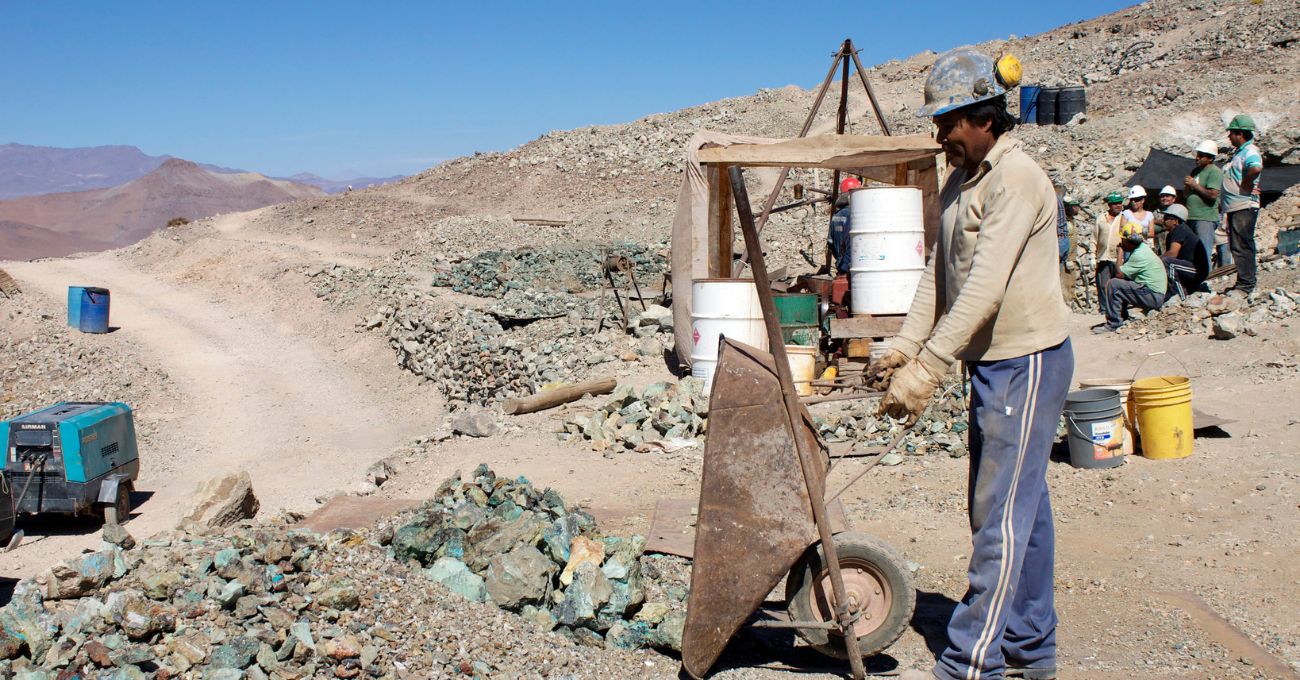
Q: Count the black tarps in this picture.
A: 1